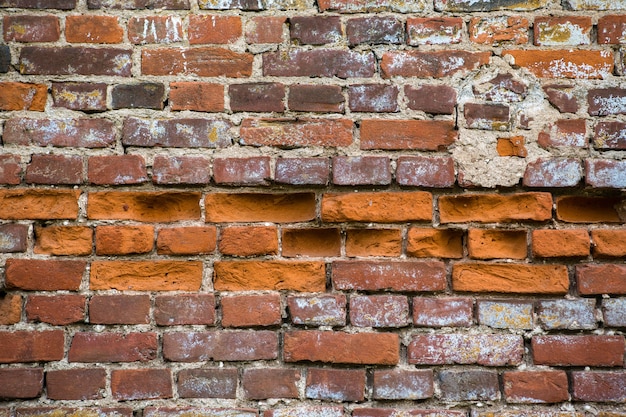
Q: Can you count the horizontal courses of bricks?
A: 13